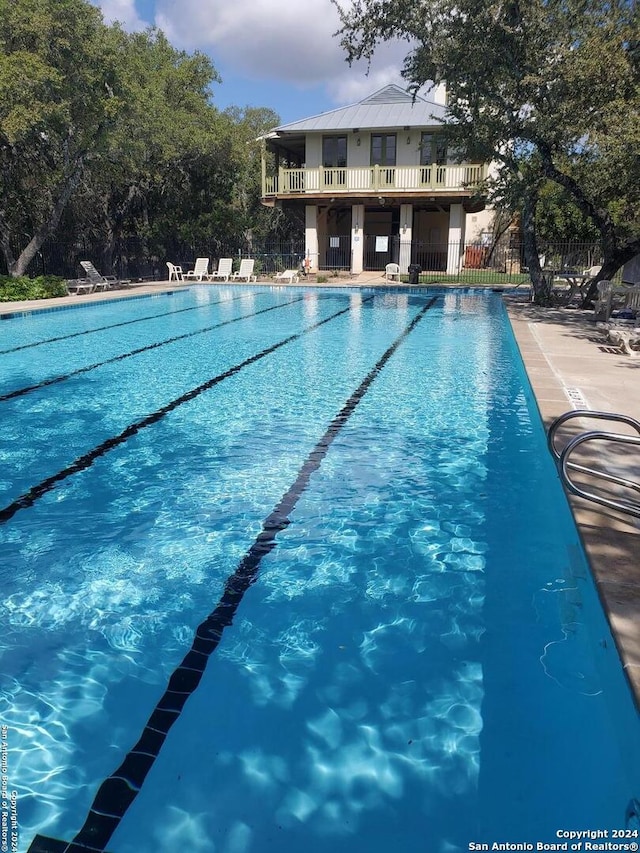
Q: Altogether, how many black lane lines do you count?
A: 4